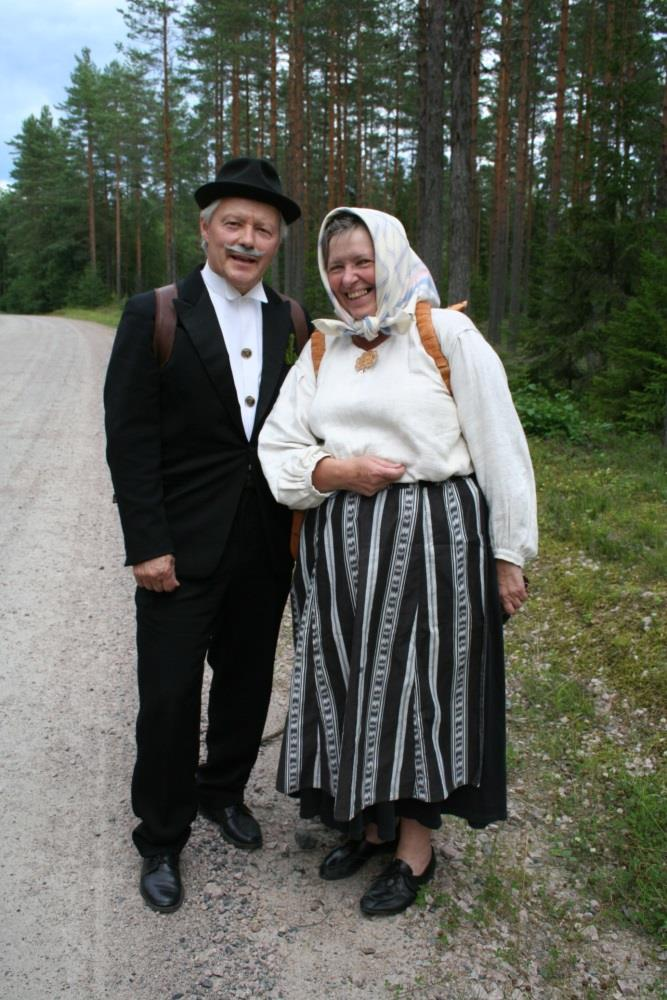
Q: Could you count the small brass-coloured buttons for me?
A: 2